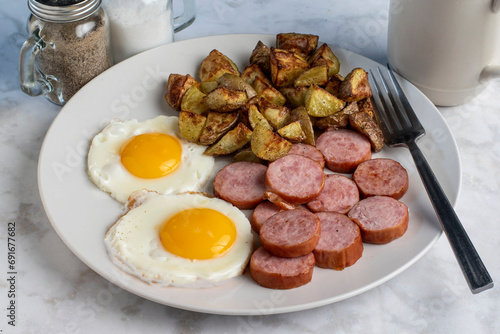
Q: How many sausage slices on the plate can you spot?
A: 11